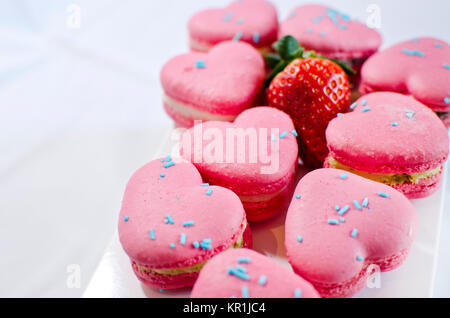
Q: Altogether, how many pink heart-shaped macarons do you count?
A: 9